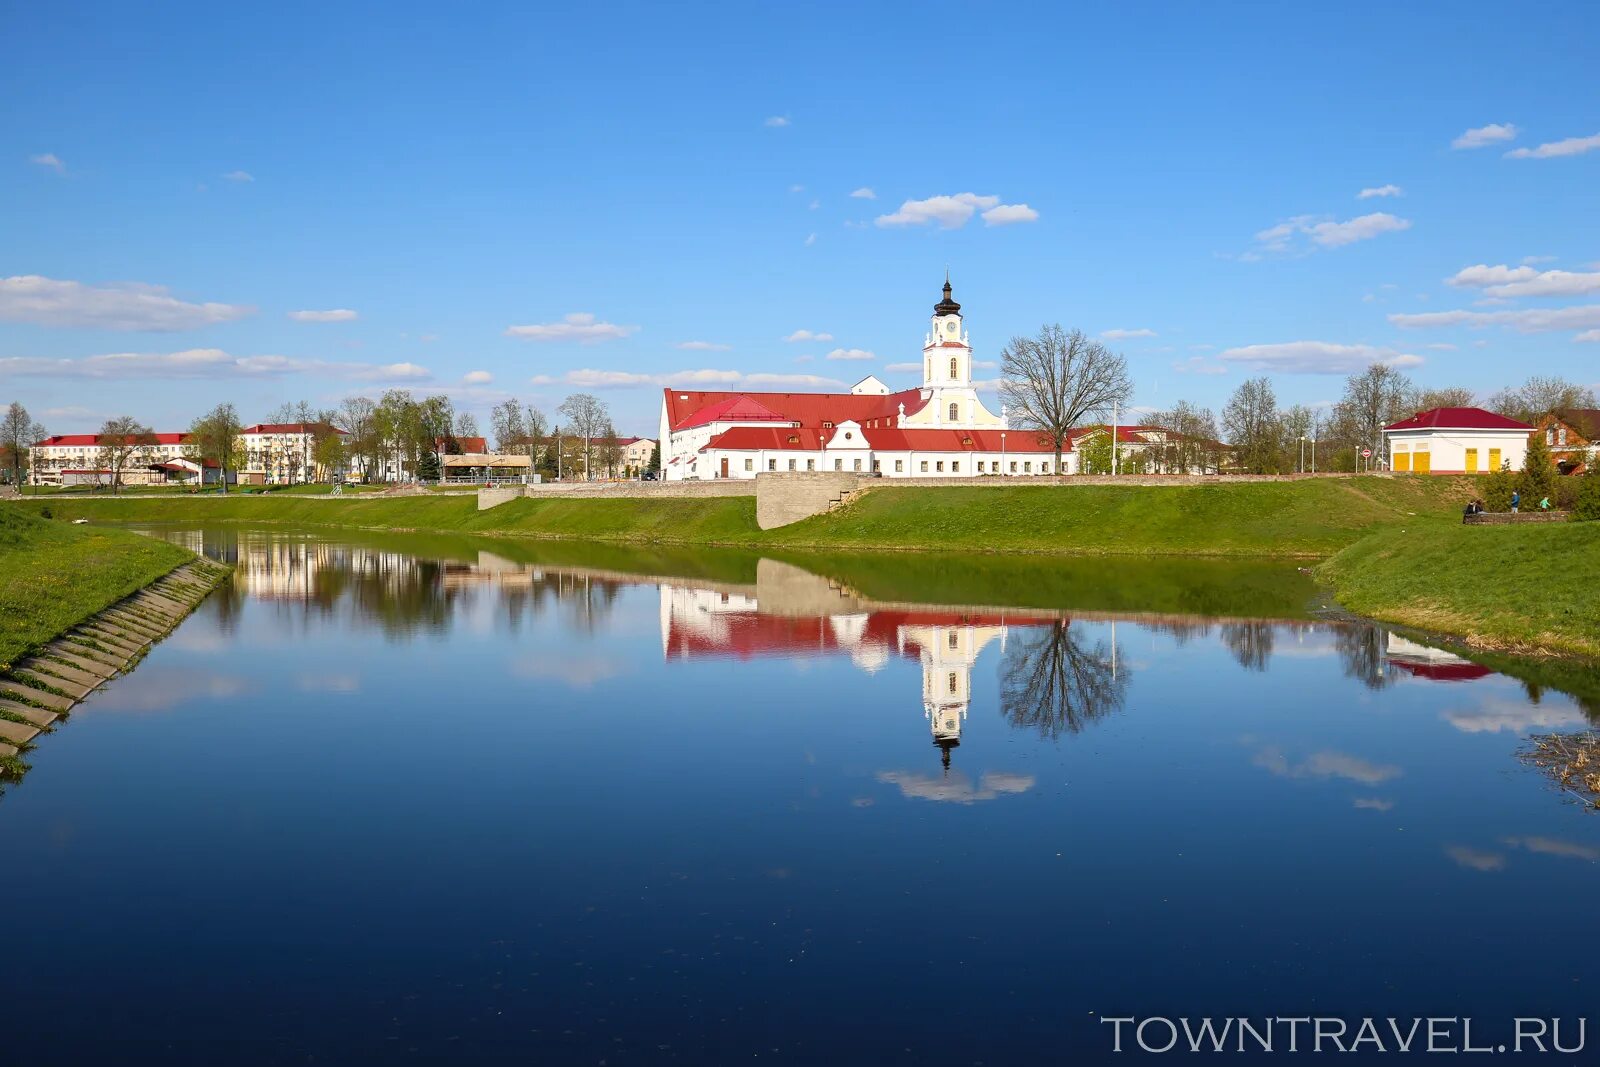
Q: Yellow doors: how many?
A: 4